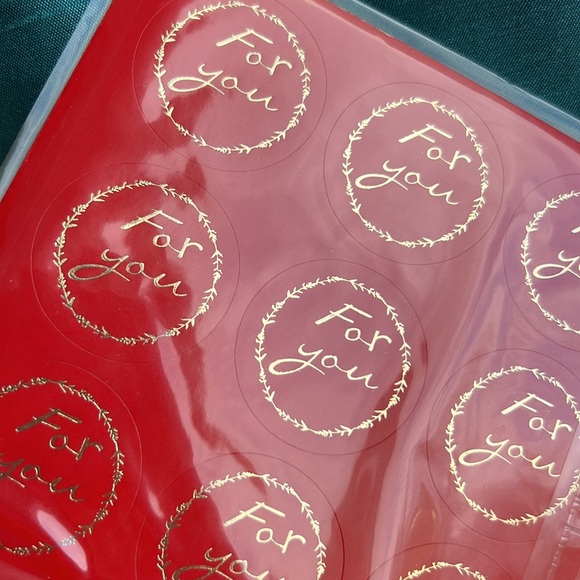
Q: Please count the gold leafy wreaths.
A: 9